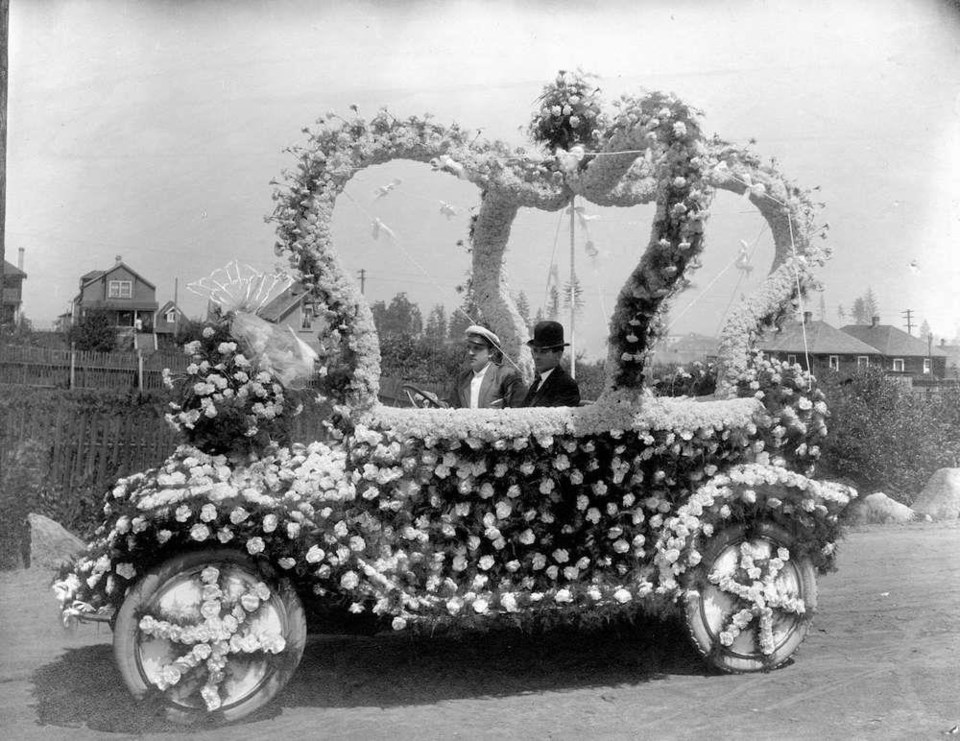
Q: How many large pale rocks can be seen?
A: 3